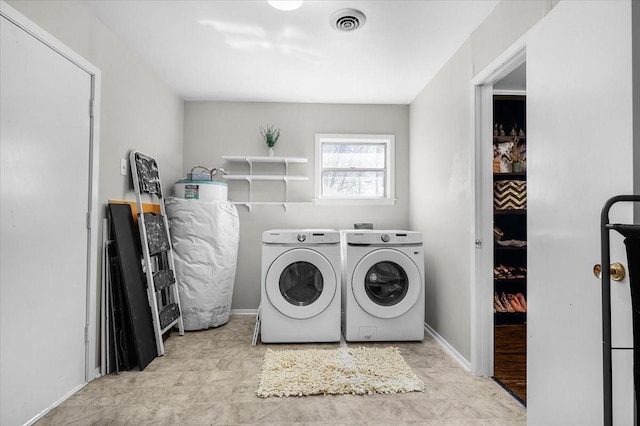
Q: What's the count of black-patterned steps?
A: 4